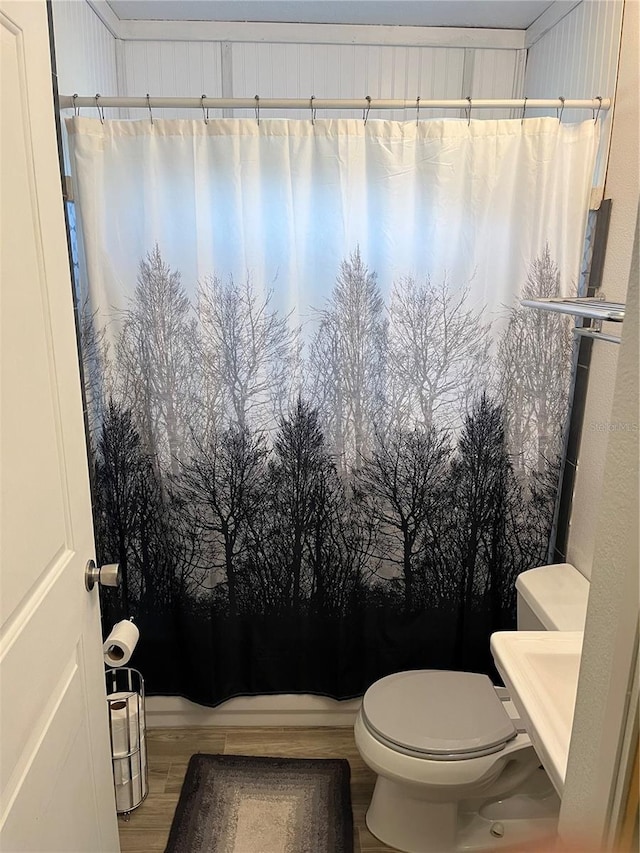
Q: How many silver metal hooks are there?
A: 12